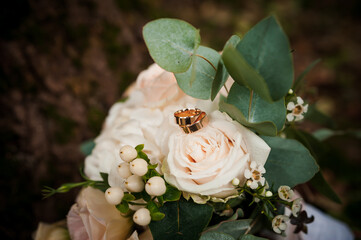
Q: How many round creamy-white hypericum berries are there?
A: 7